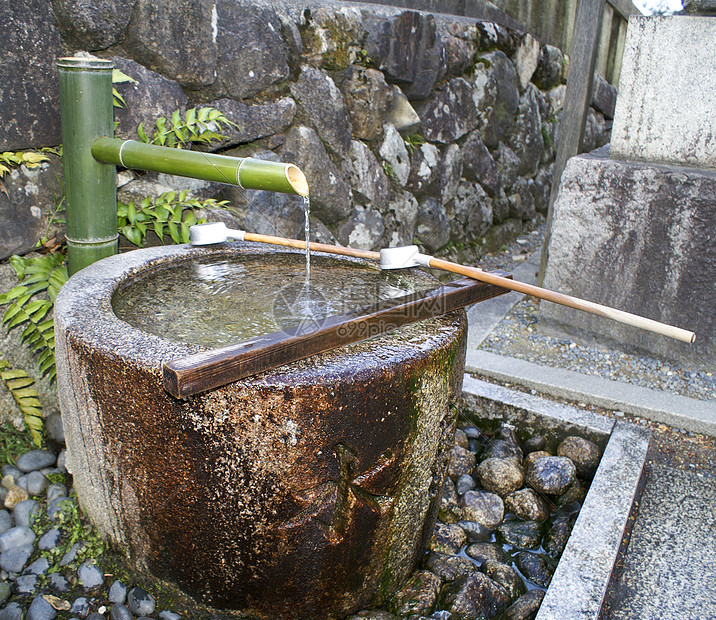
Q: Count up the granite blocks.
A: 2